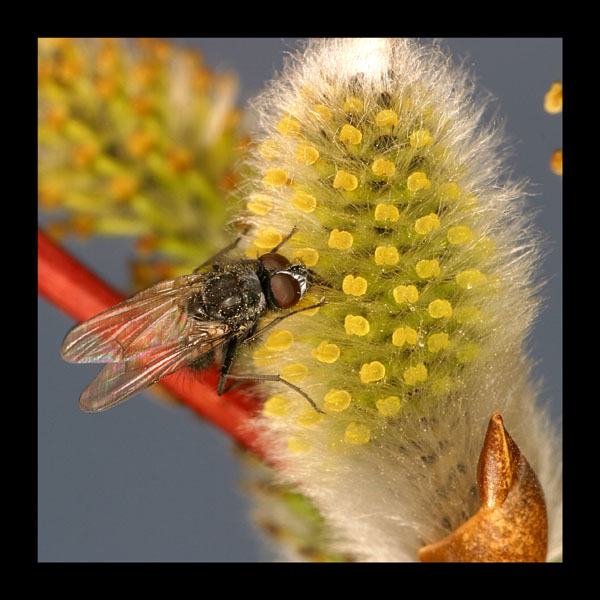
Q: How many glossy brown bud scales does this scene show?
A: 1